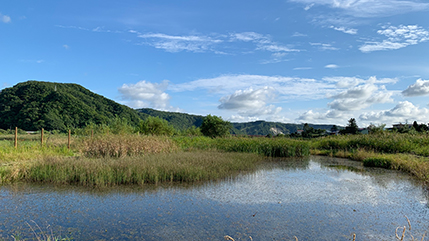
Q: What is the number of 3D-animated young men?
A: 0